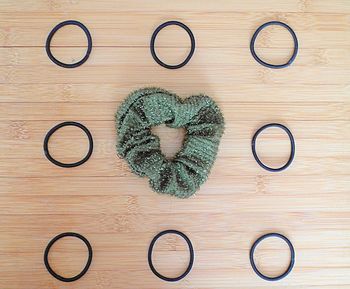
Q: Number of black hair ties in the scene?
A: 8